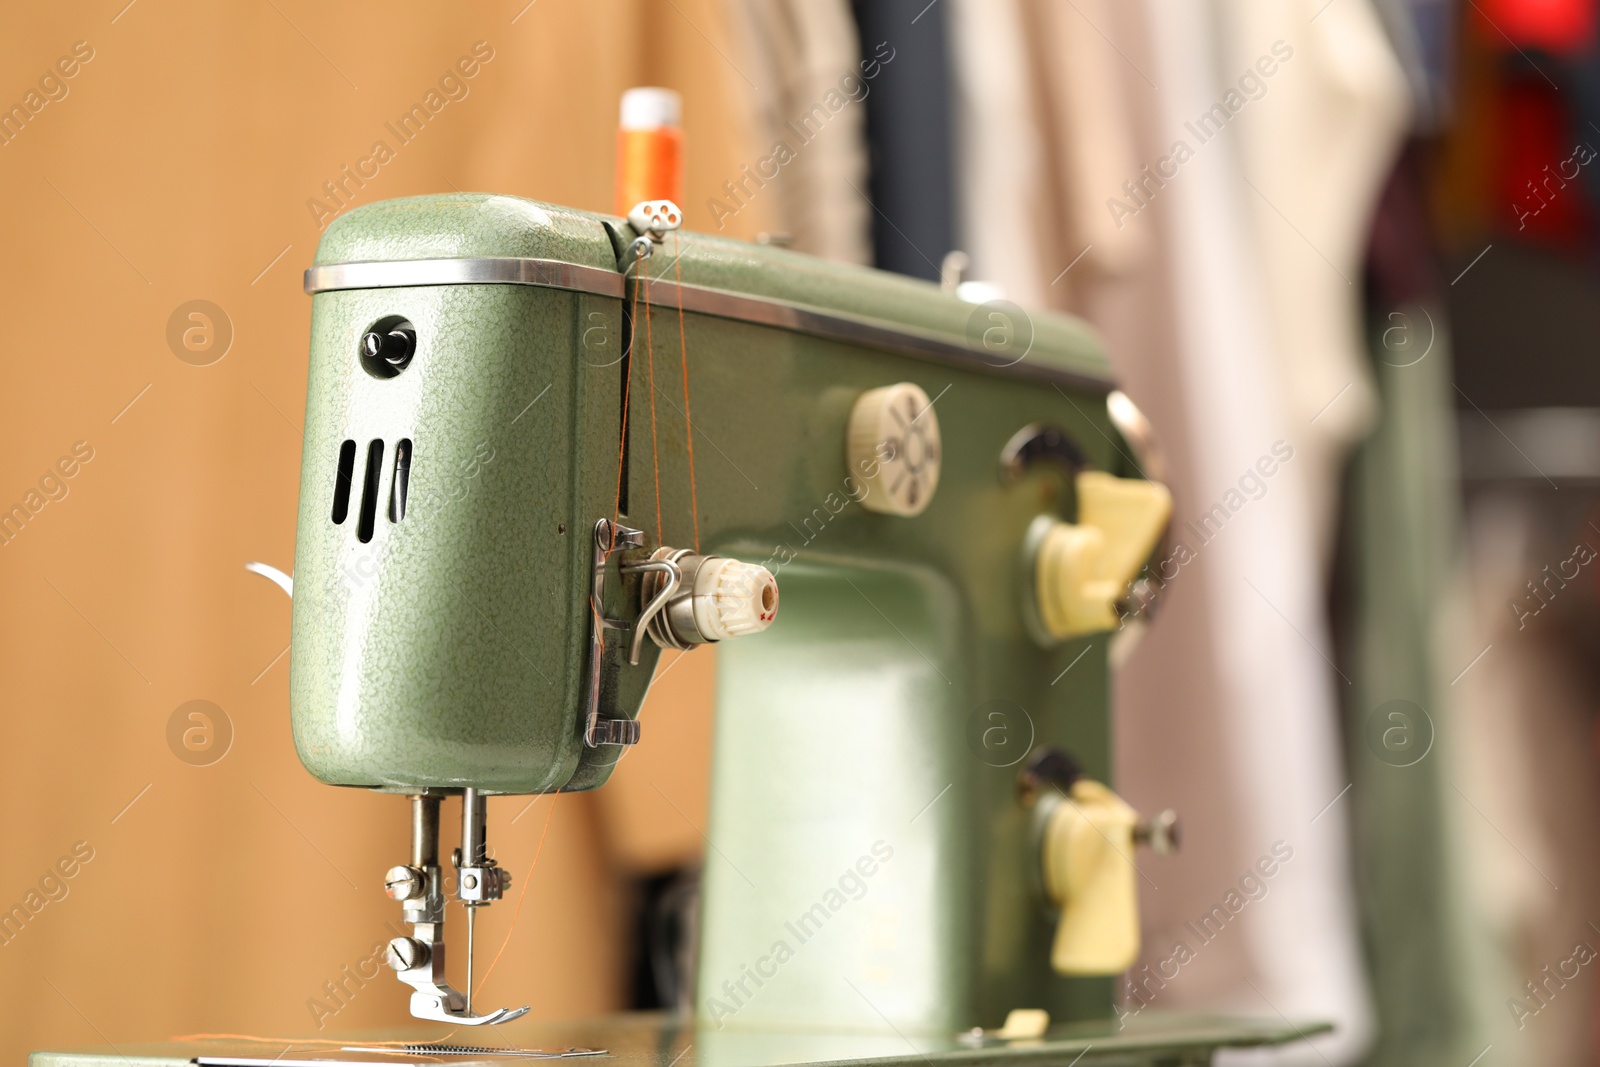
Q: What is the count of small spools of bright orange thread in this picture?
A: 1